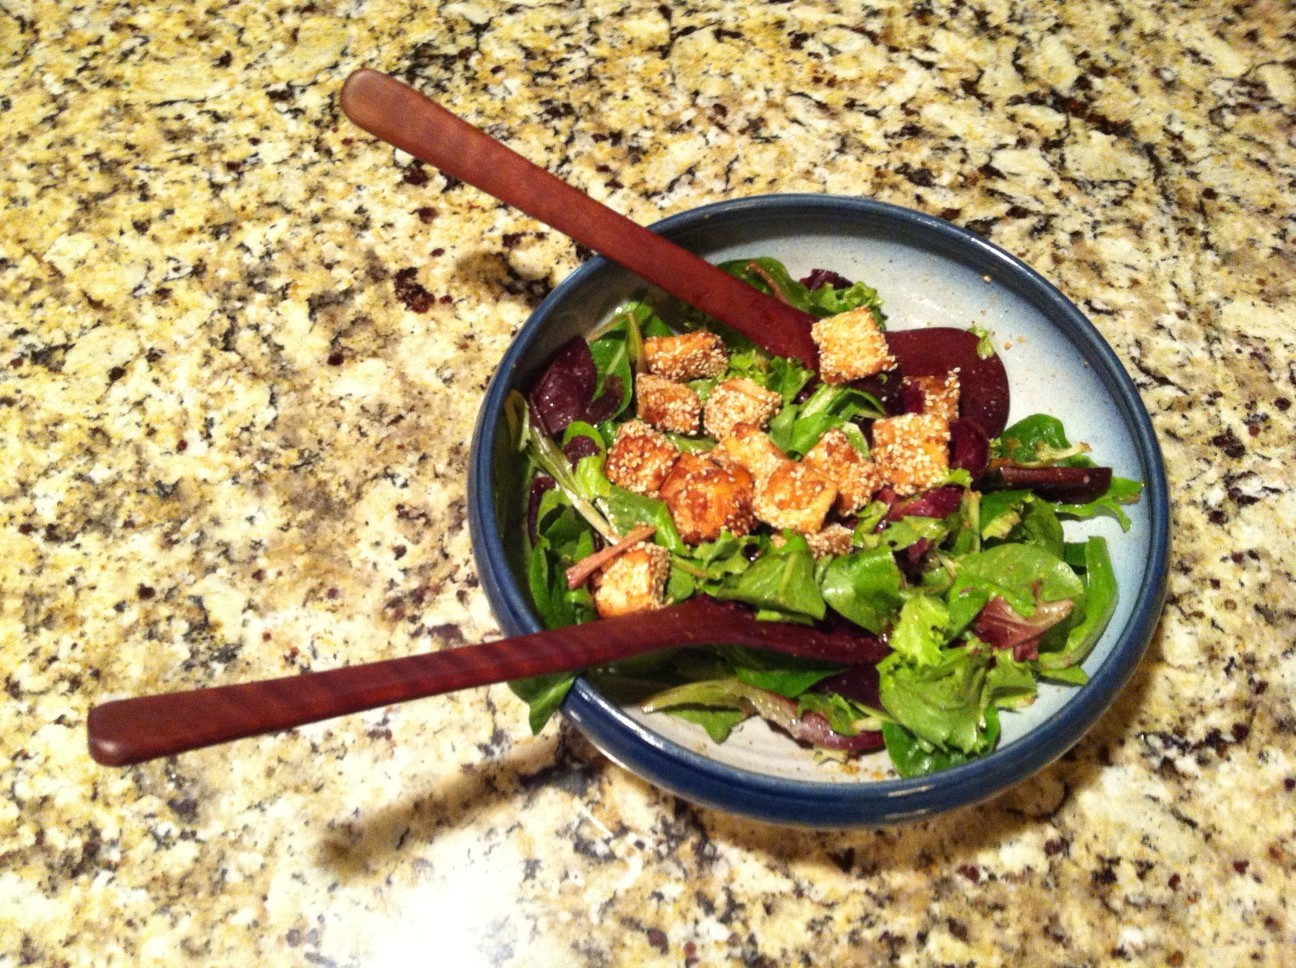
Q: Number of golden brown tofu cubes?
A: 13